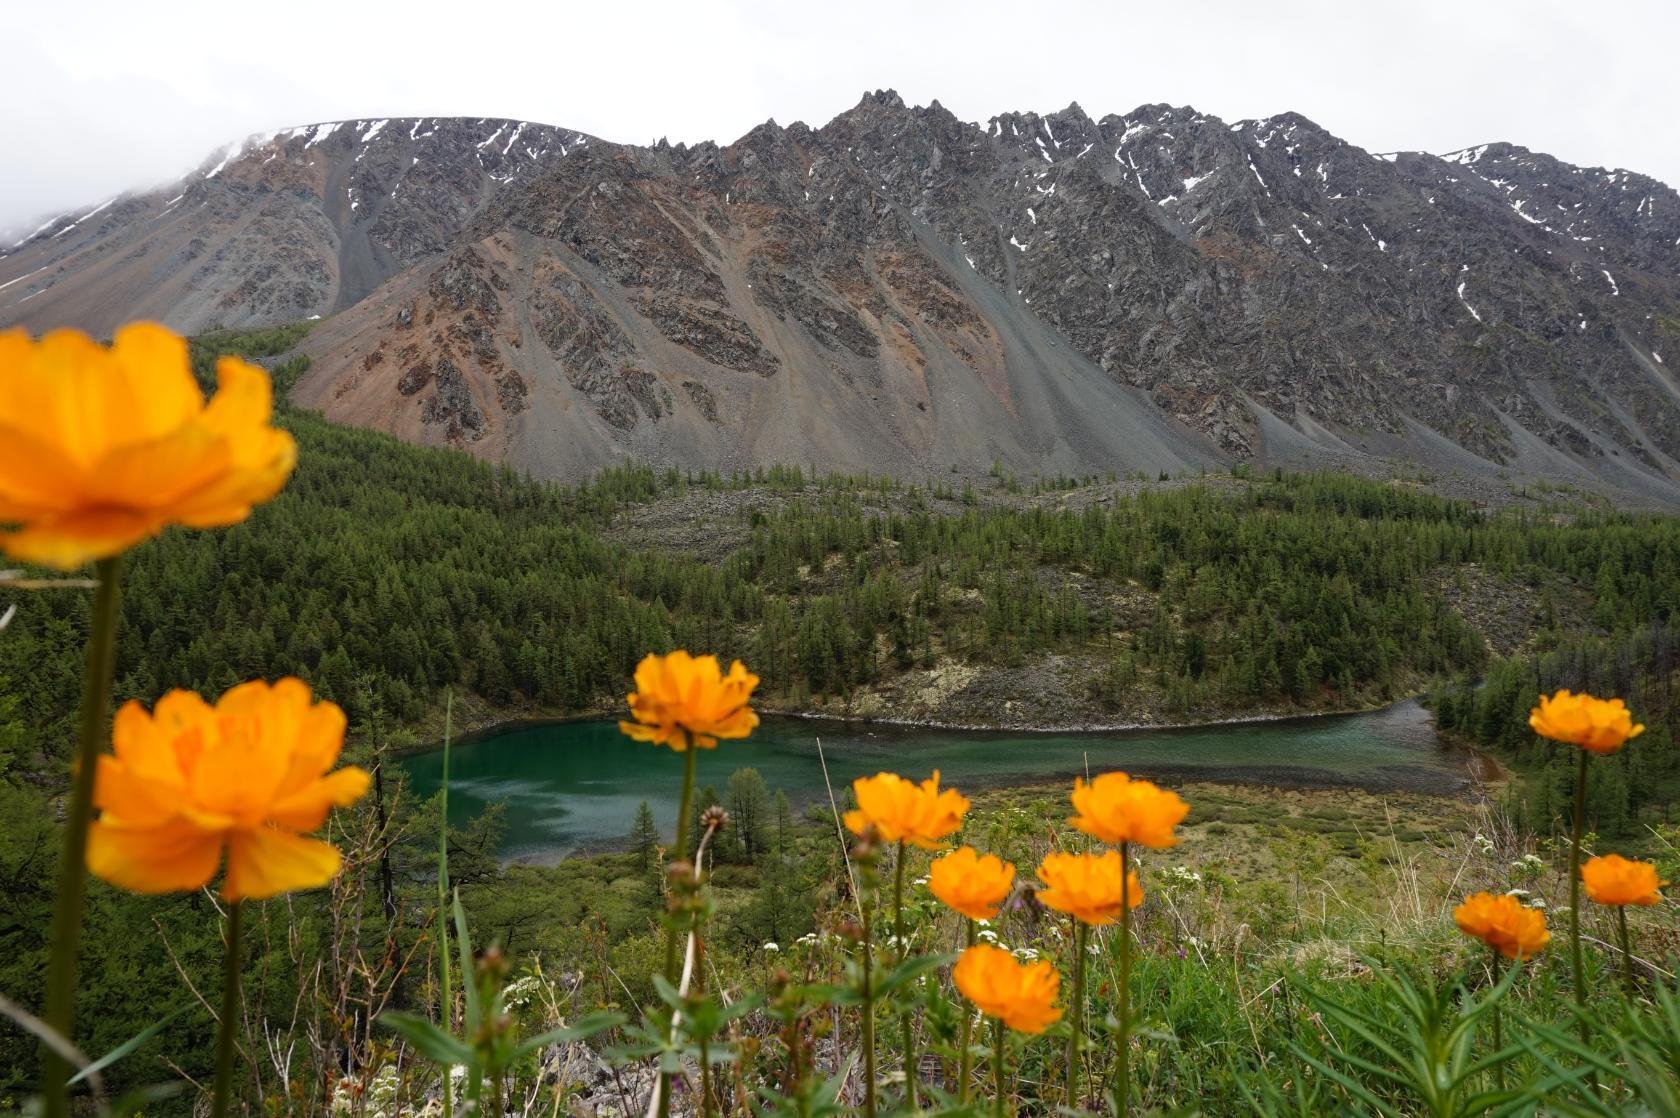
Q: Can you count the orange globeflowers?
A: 11